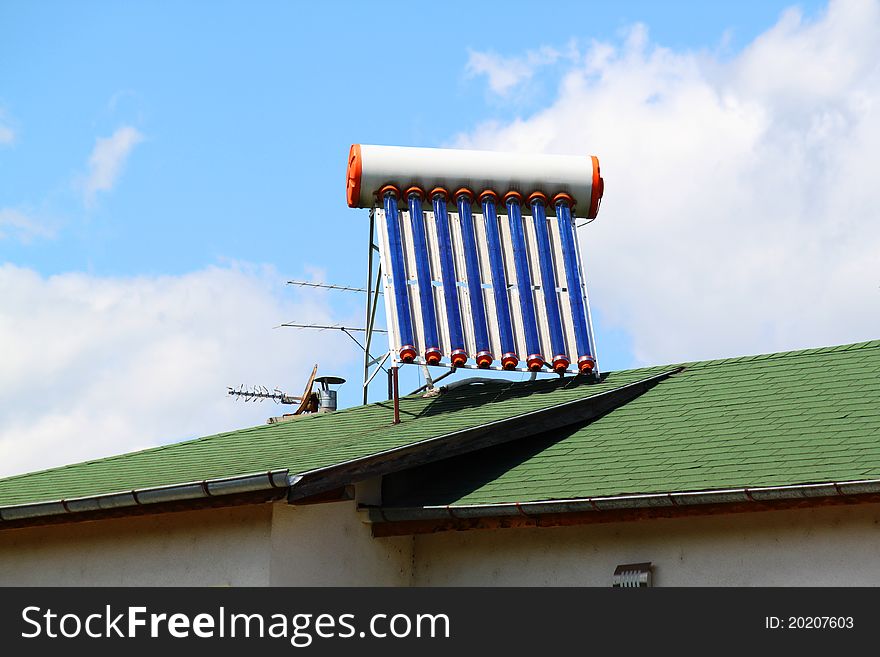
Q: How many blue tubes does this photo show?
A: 8